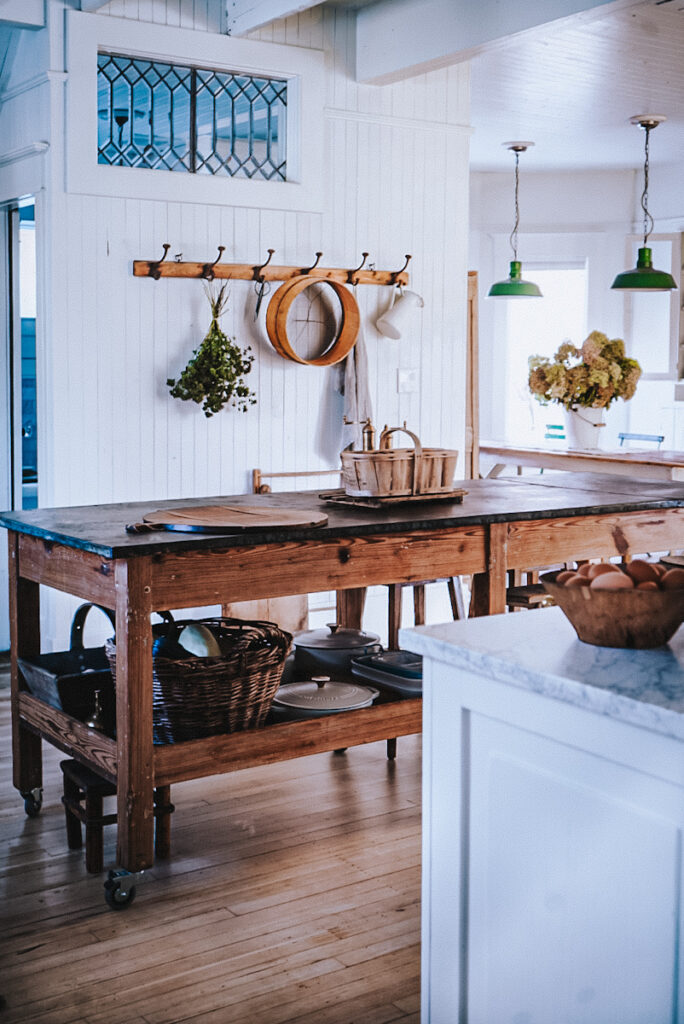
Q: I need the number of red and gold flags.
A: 0